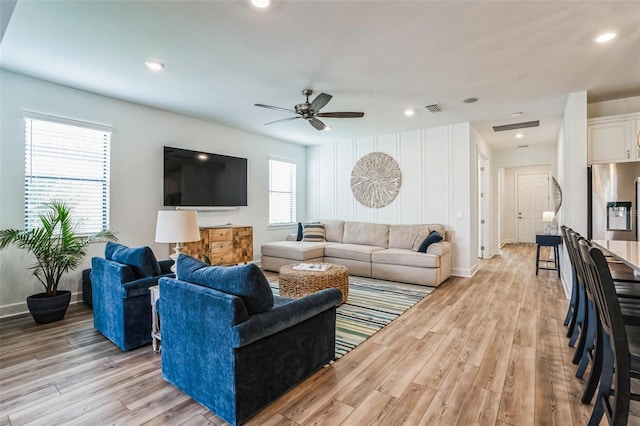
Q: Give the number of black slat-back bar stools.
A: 4